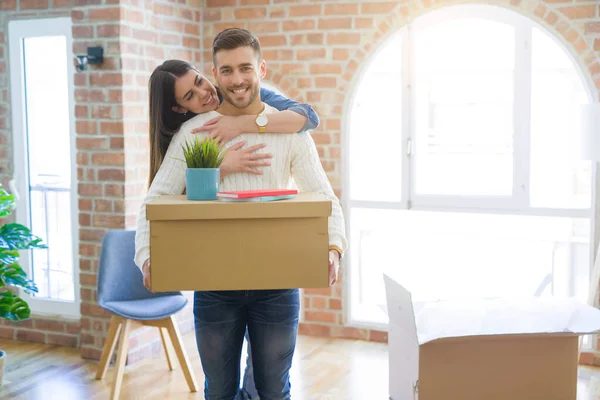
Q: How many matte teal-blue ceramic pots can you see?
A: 1